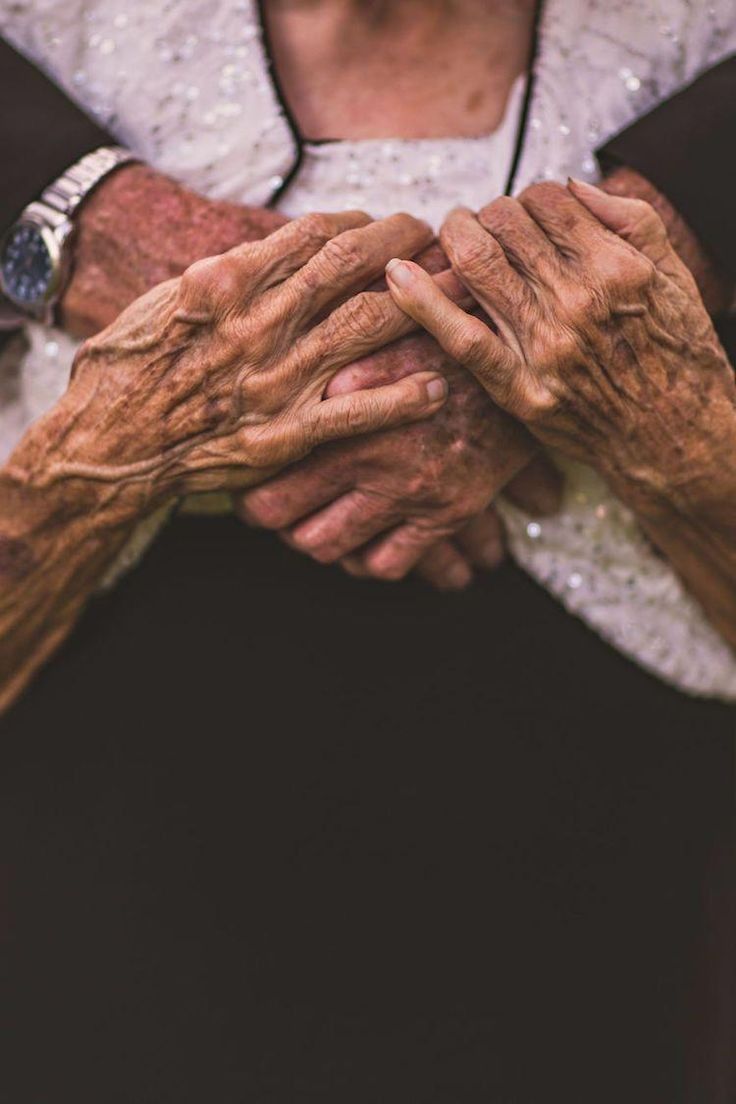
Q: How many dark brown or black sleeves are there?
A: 2